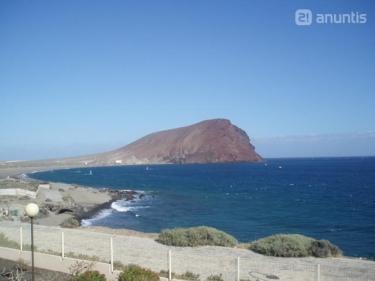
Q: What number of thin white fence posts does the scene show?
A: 6